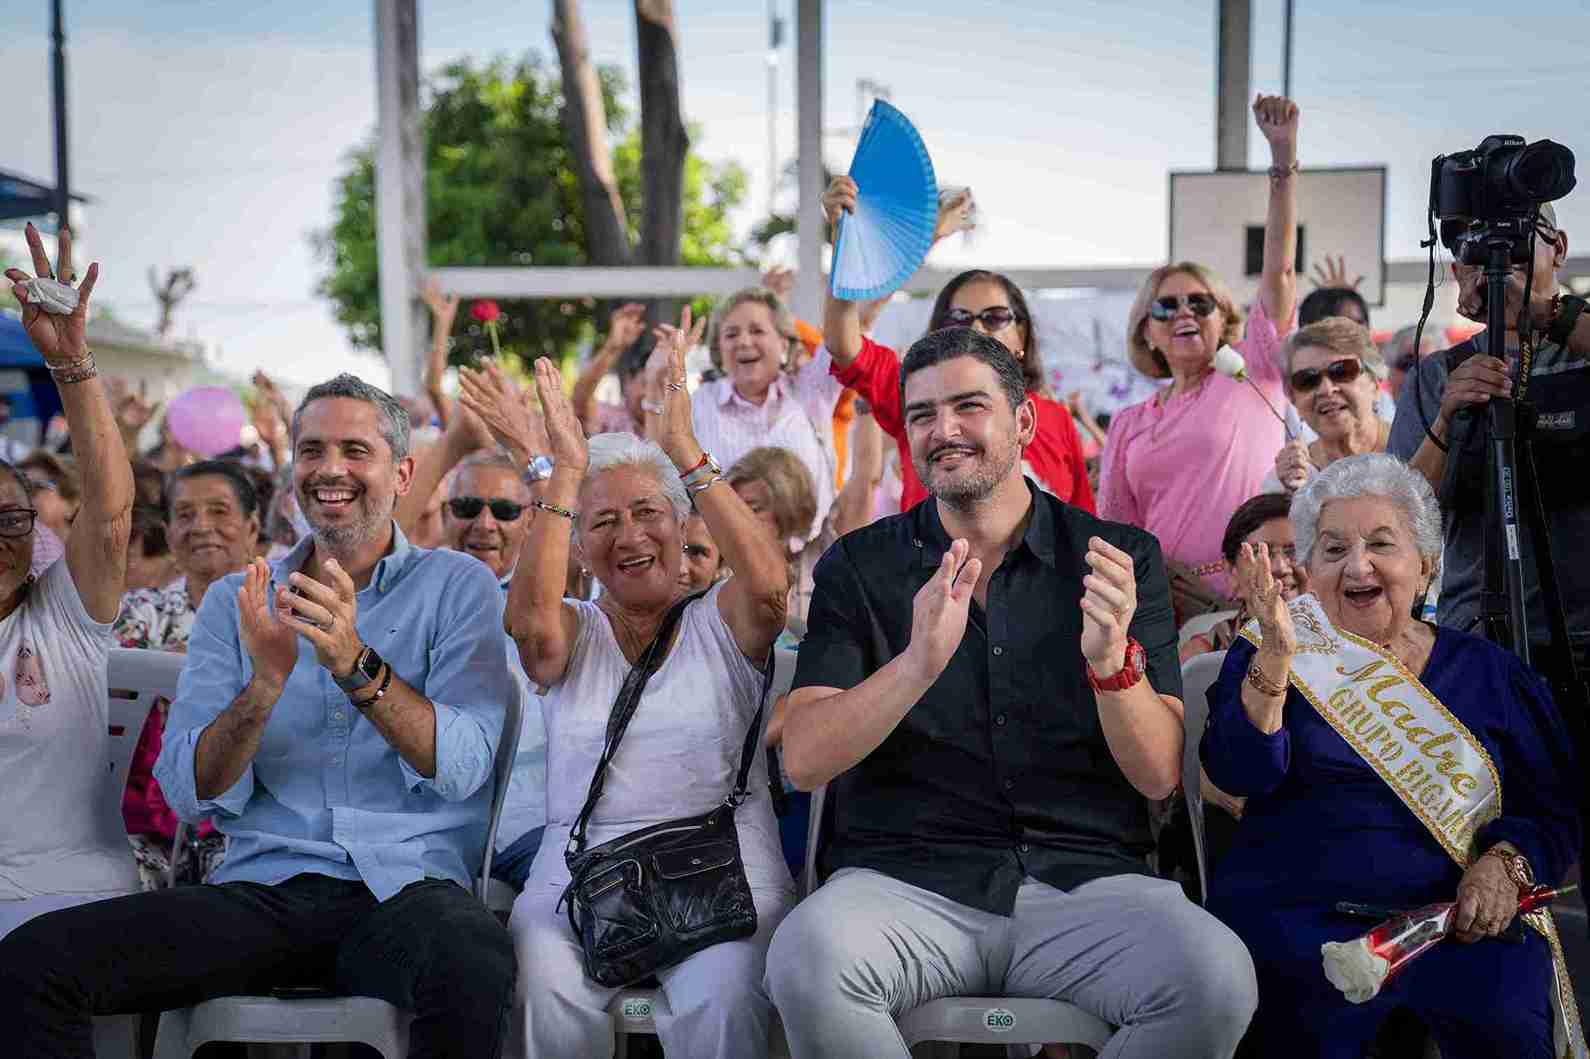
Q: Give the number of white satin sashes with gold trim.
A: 1